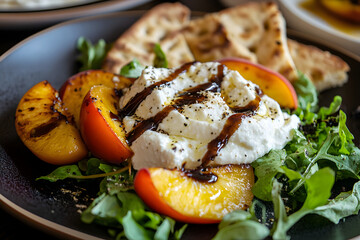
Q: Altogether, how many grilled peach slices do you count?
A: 5